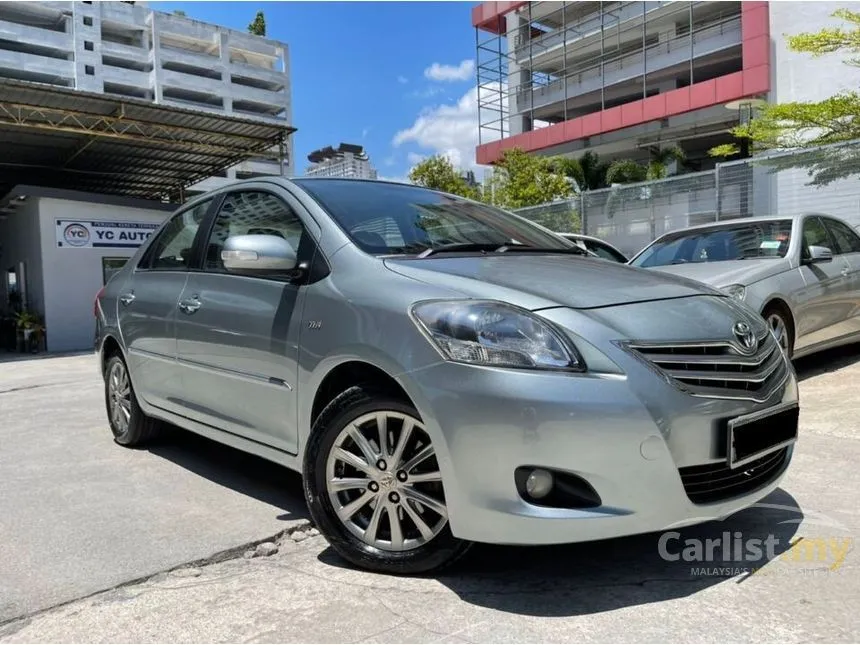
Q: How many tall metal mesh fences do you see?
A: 1